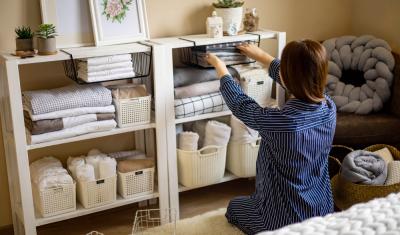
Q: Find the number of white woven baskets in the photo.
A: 7